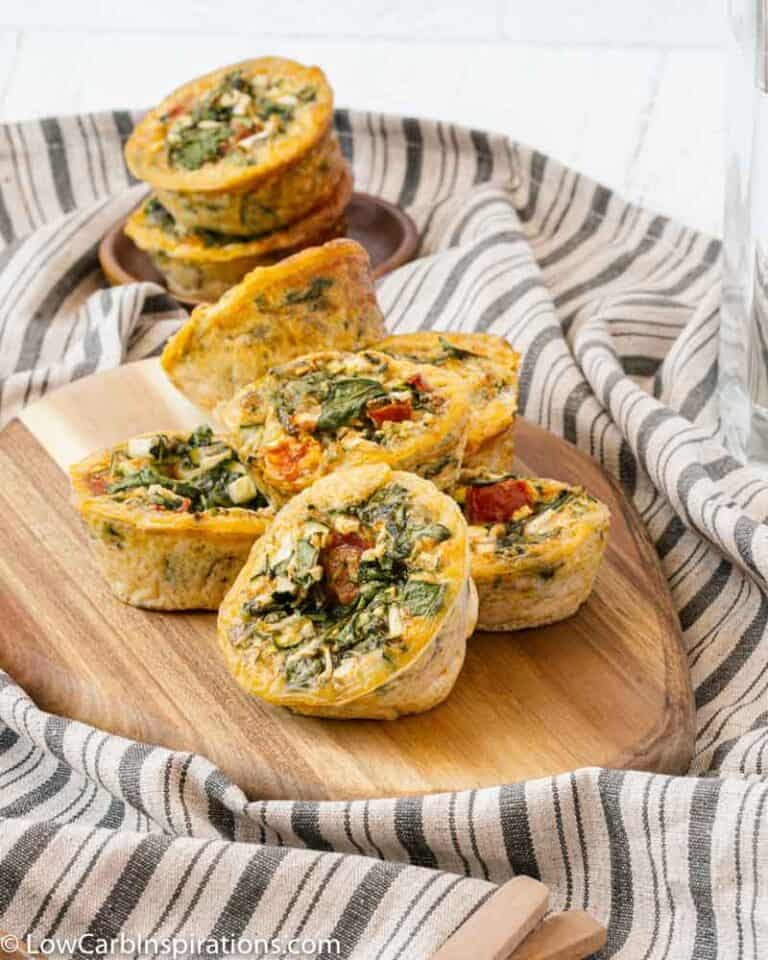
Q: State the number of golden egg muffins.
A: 8